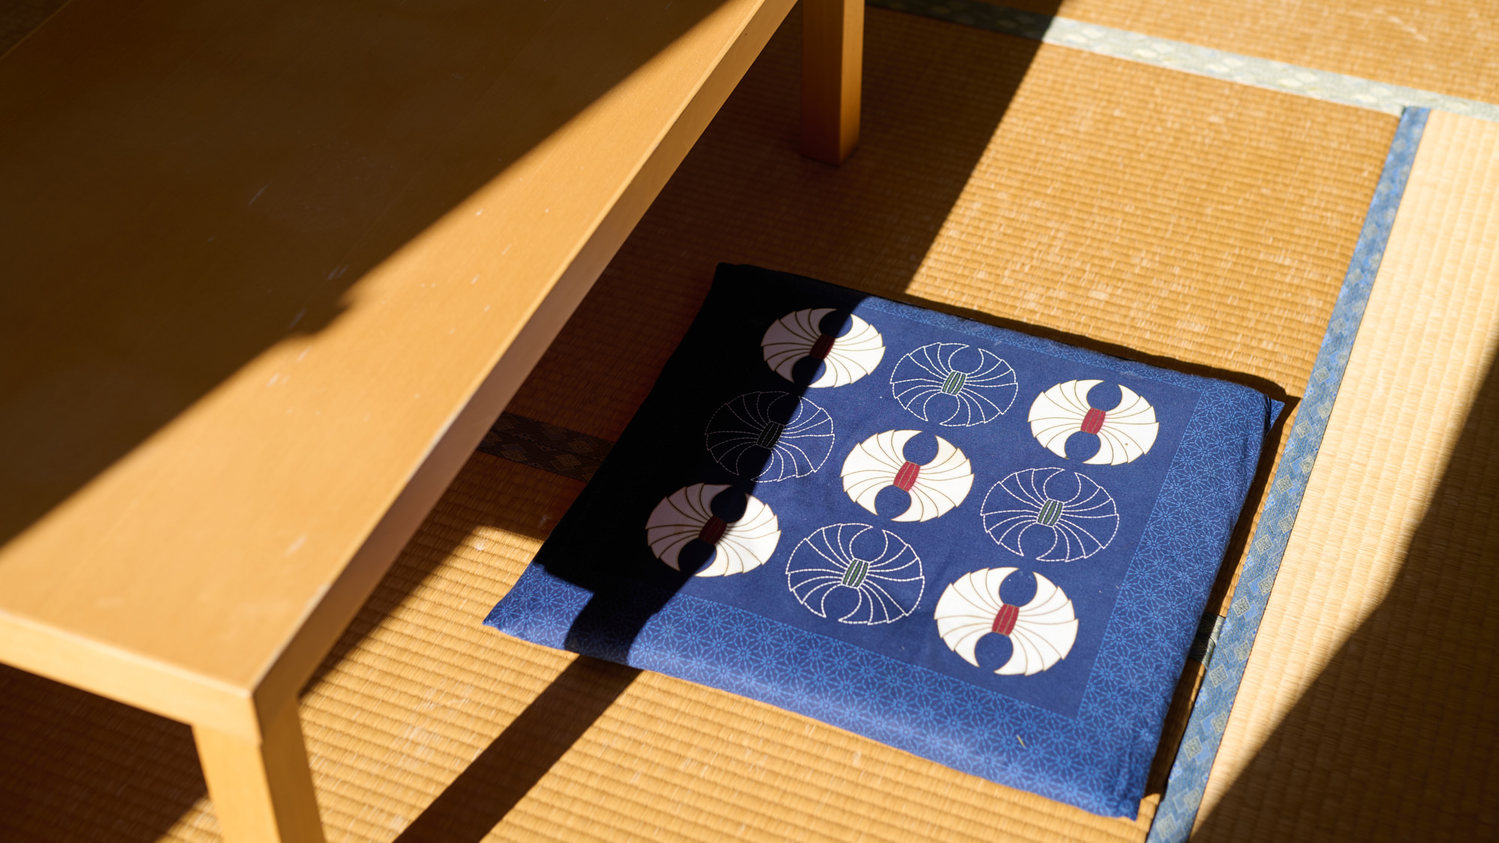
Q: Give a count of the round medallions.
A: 9